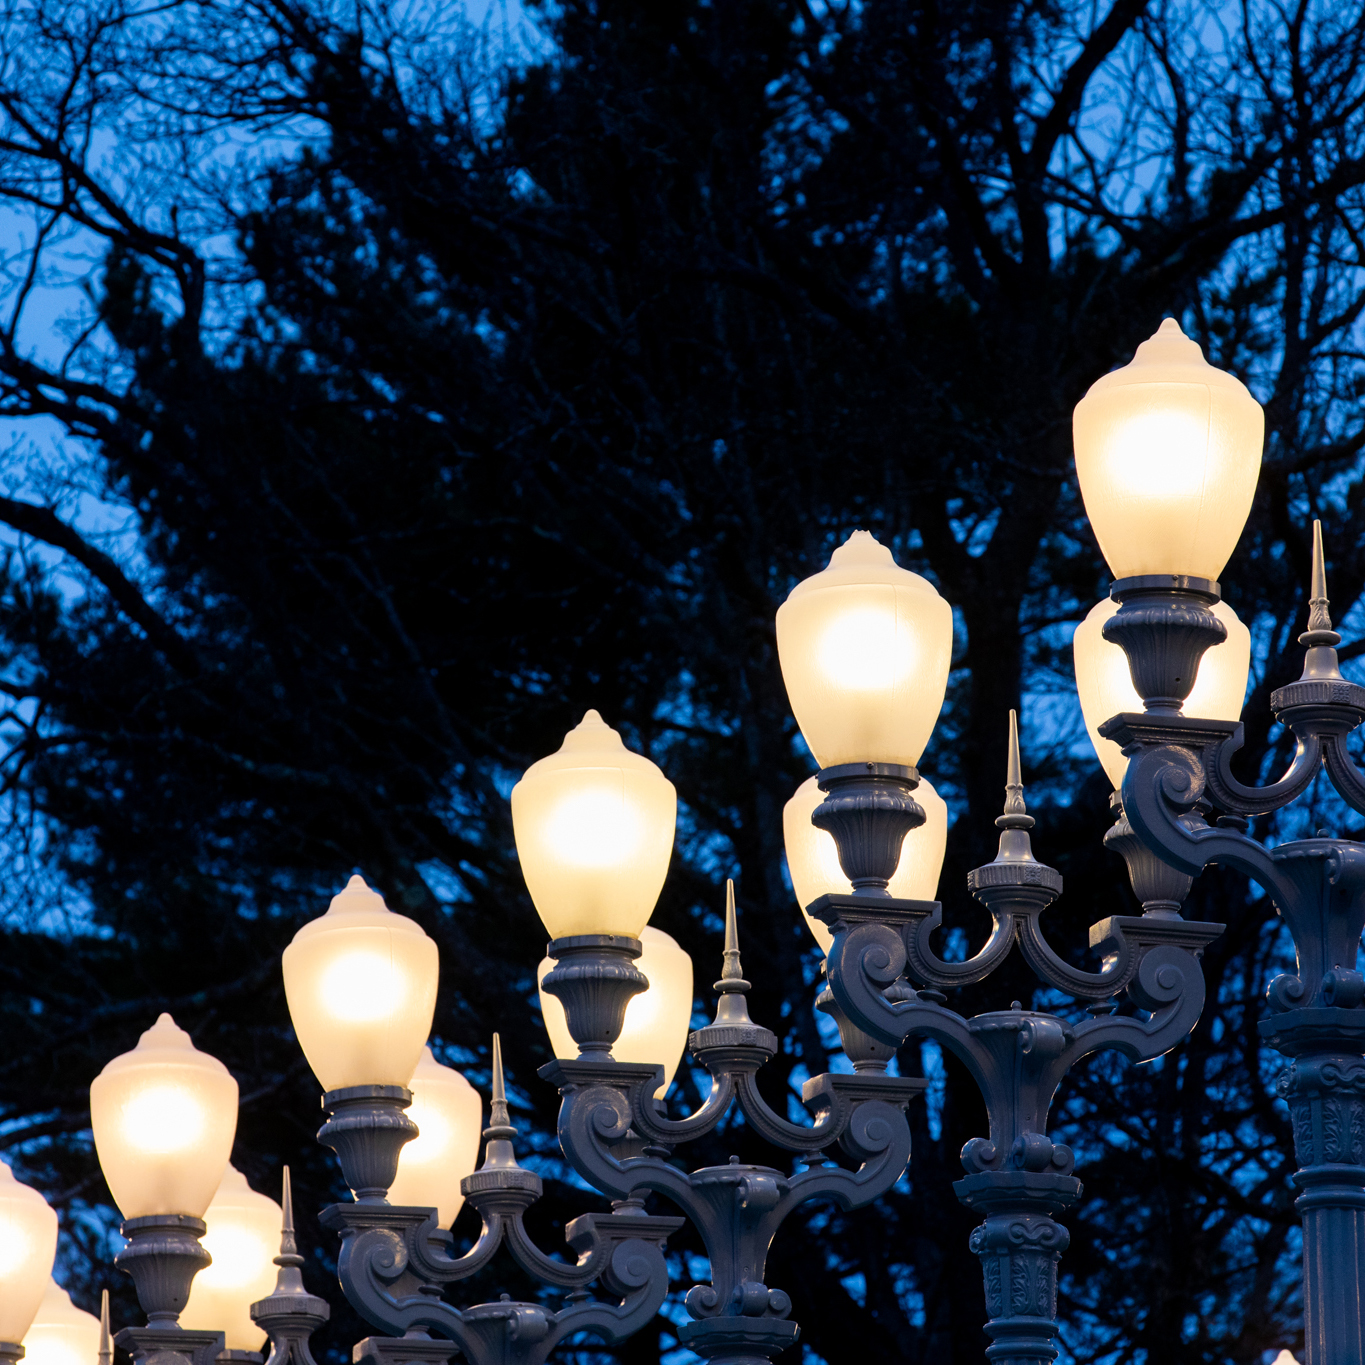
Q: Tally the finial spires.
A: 6